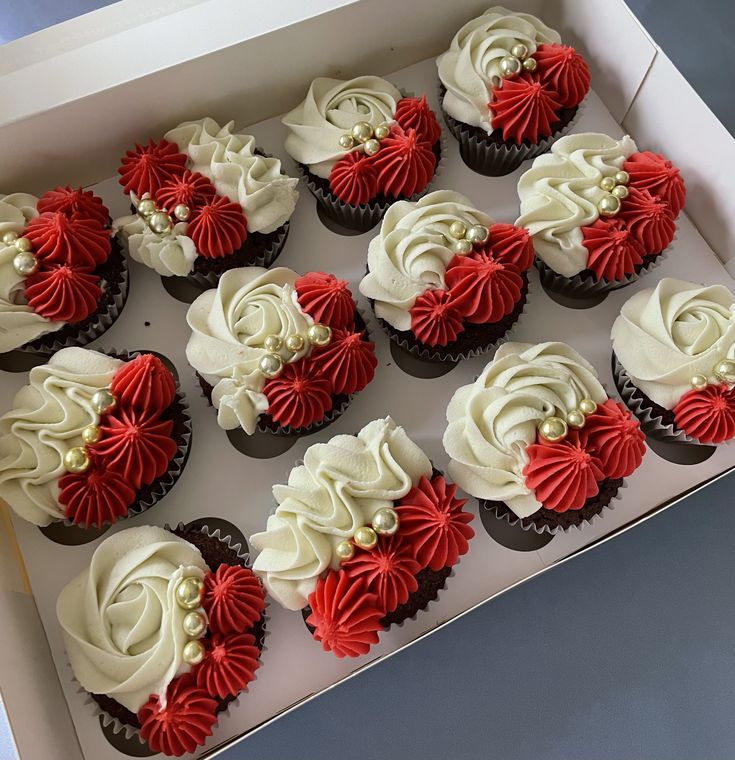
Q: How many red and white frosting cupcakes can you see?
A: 12